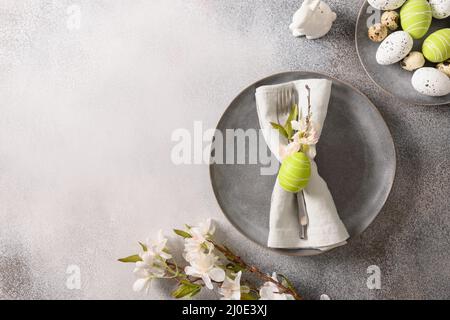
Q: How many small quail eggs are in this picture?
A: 4